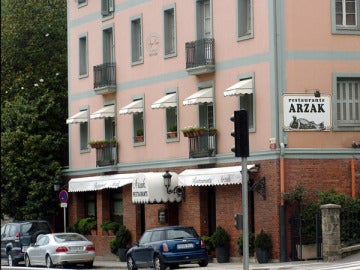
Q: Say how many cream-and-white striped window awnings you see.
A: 6